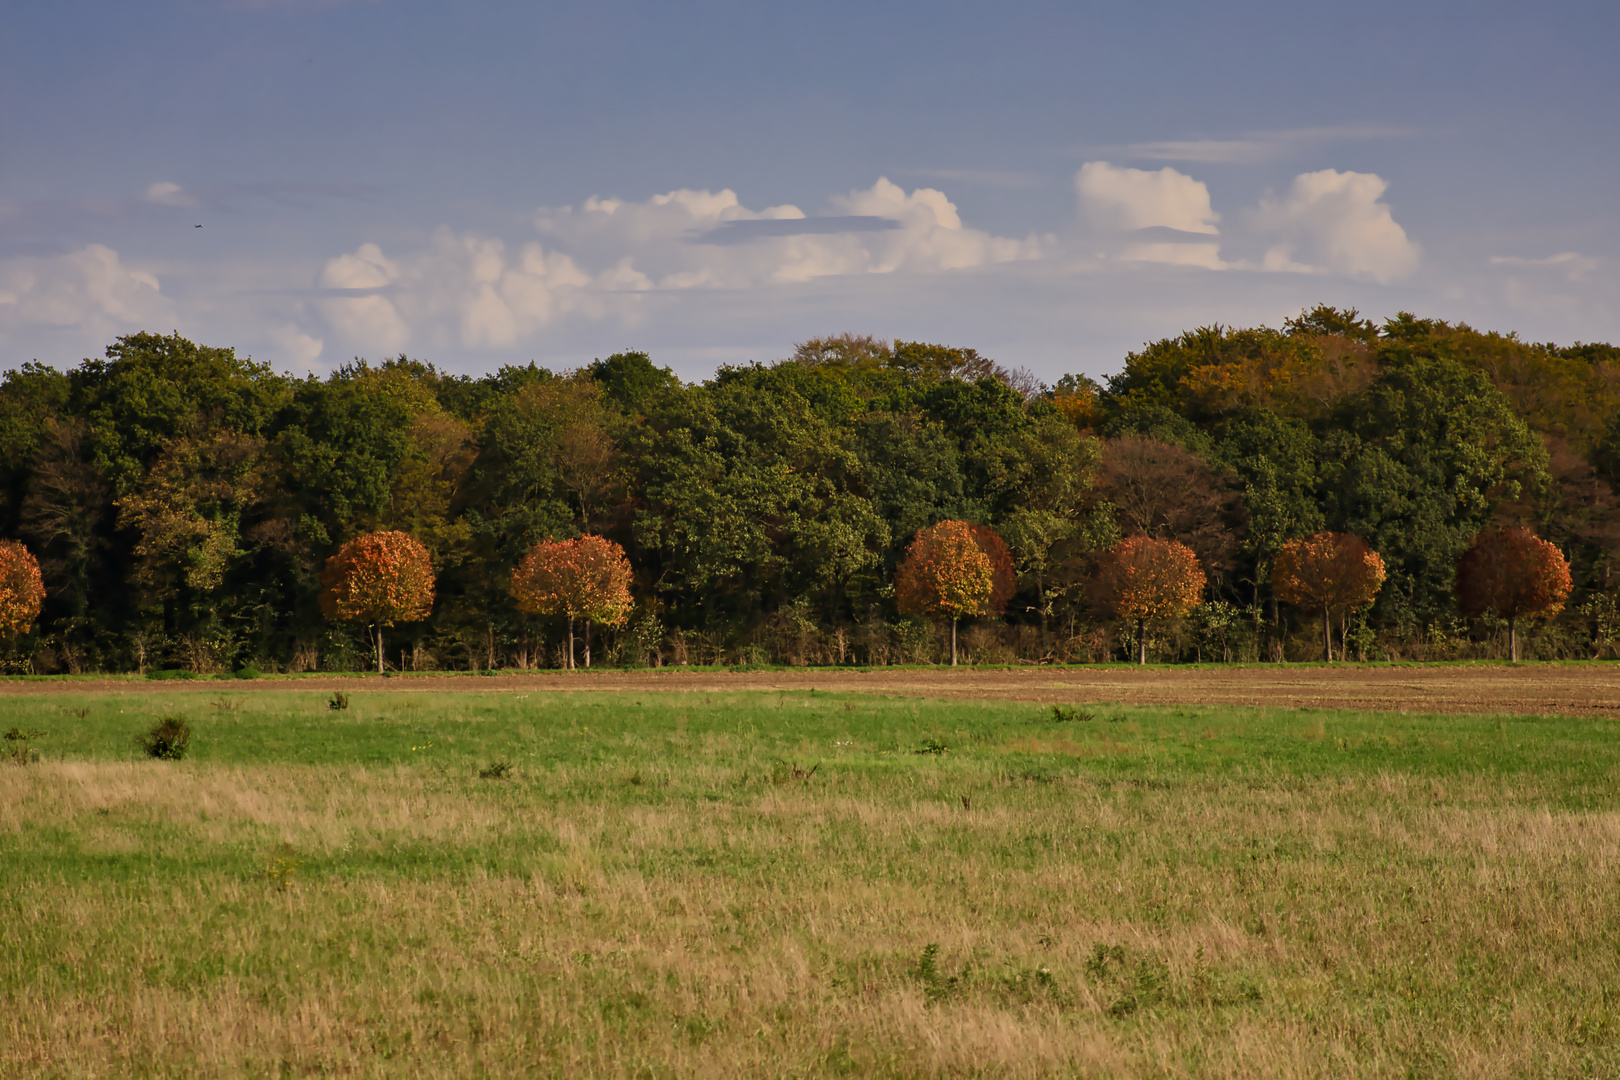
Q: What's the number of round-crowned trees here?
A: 7